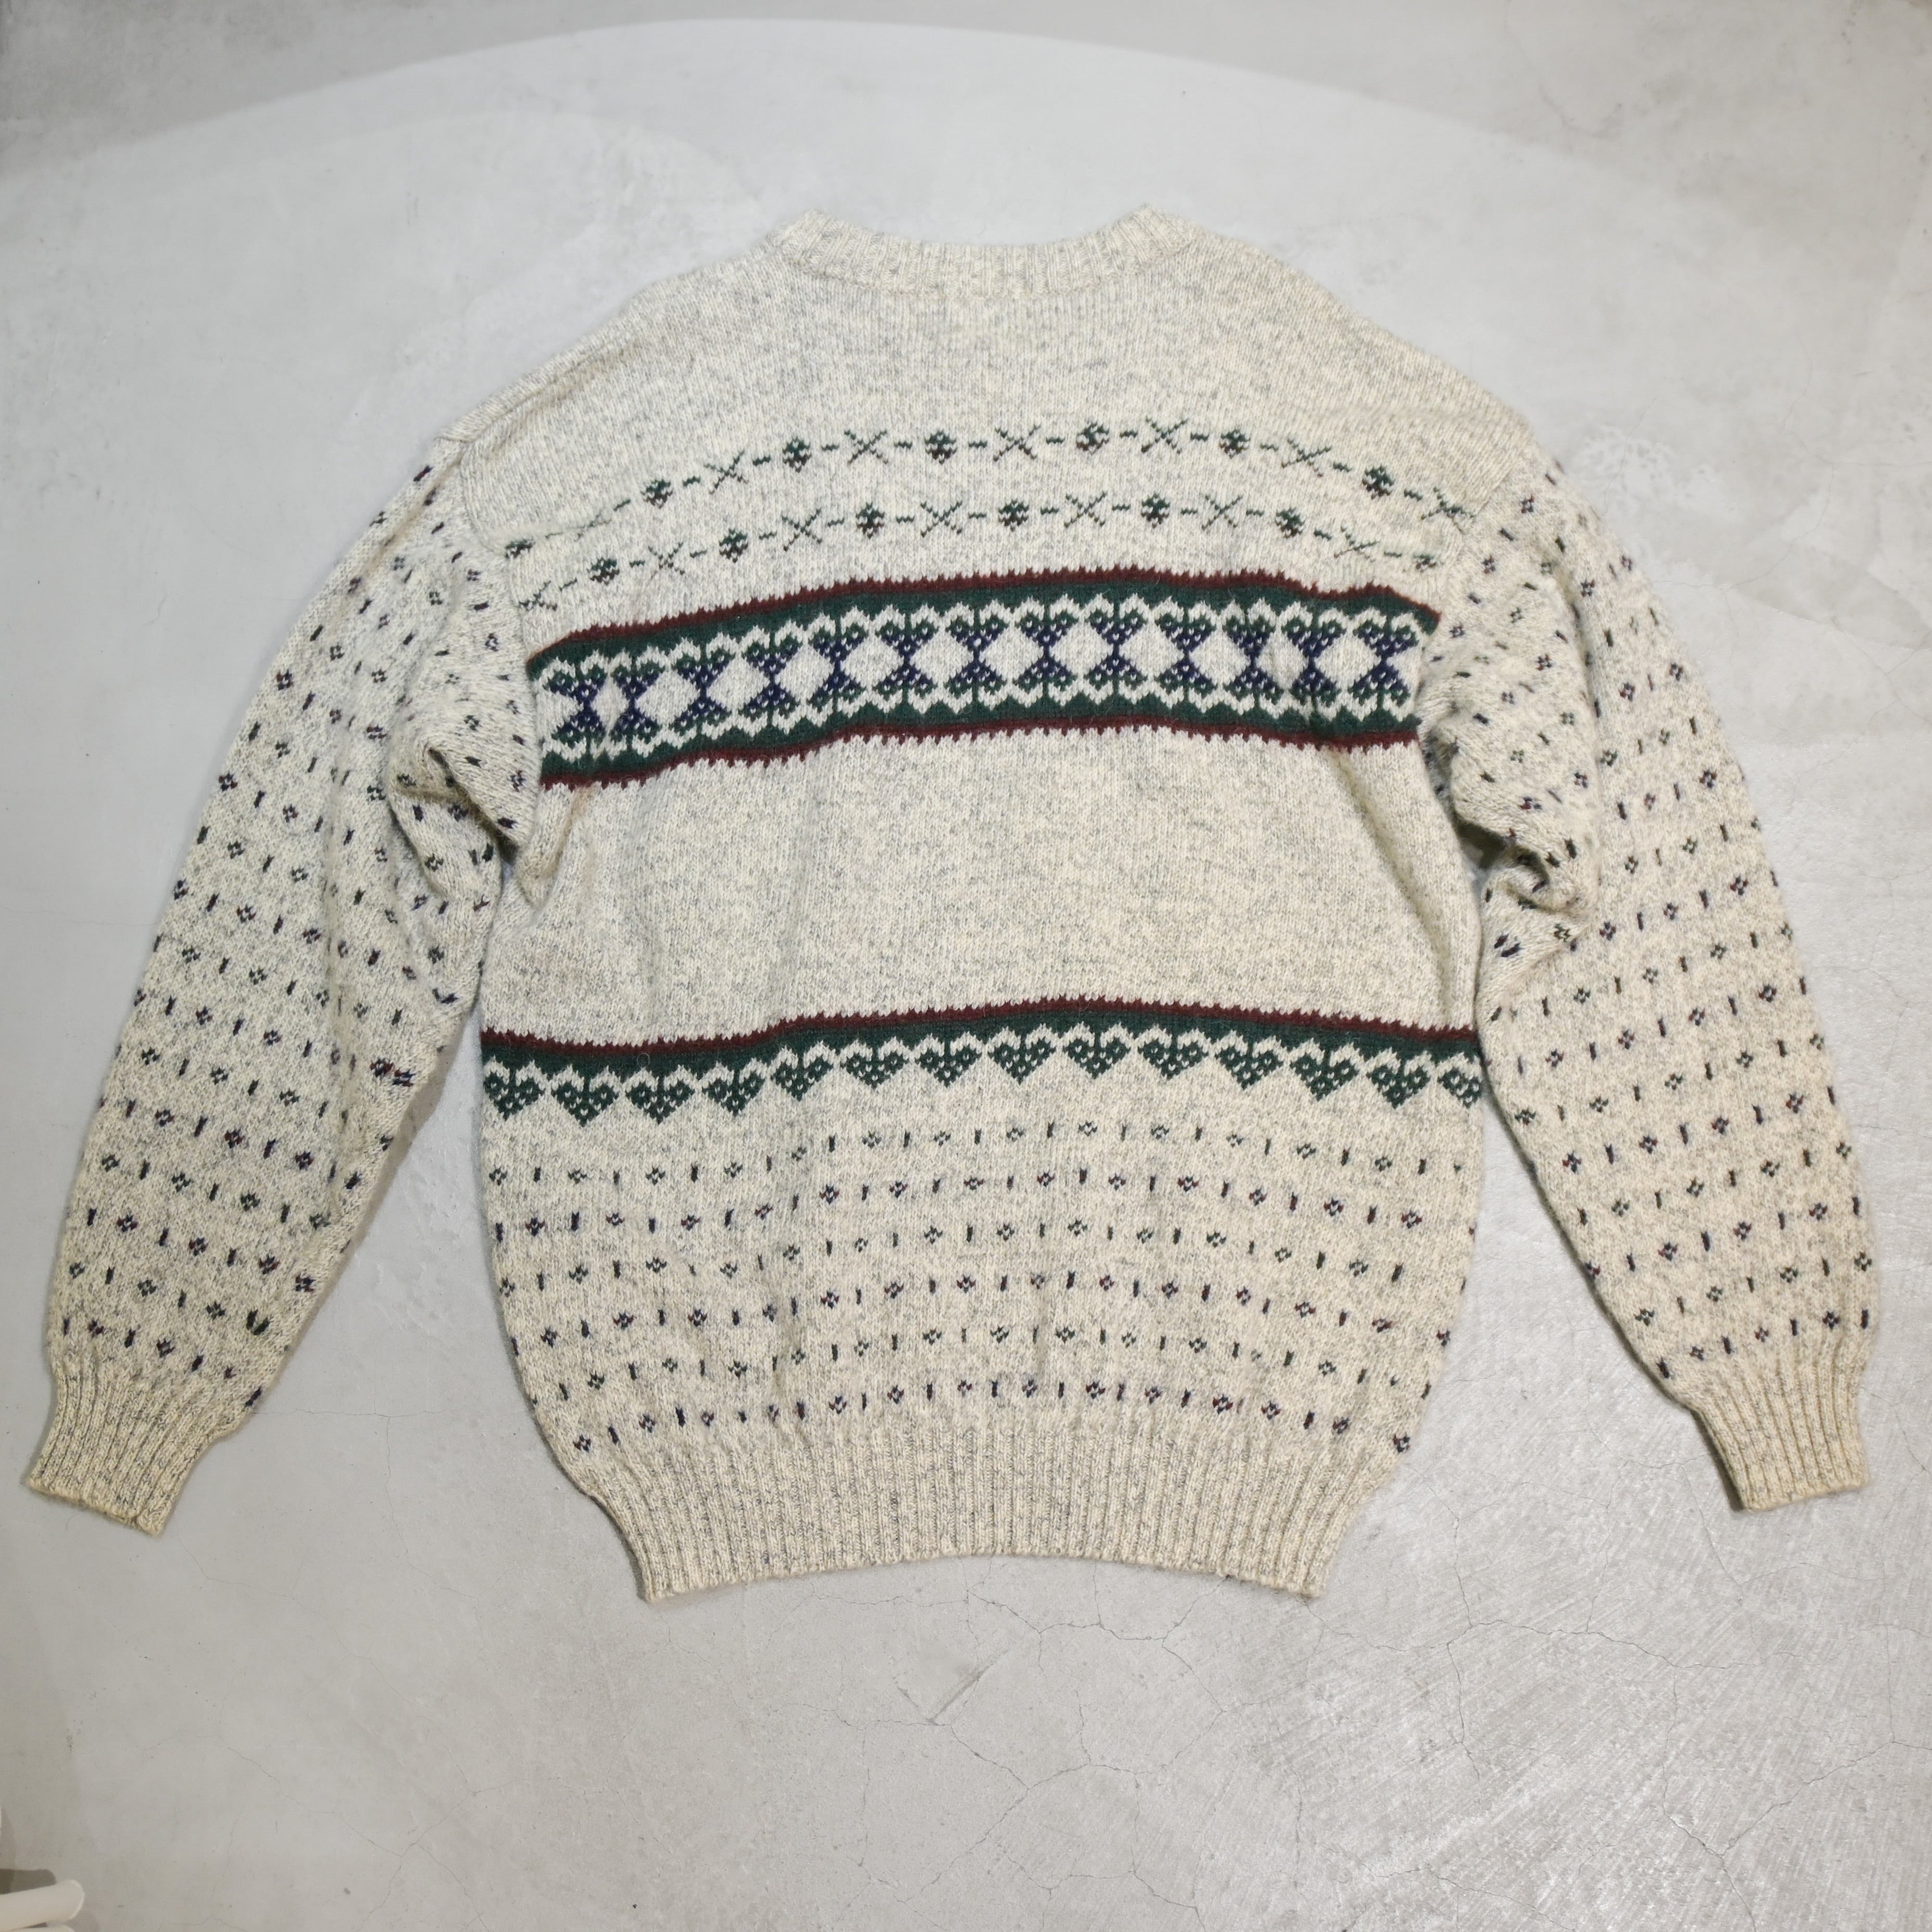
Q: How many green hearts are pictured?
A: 14